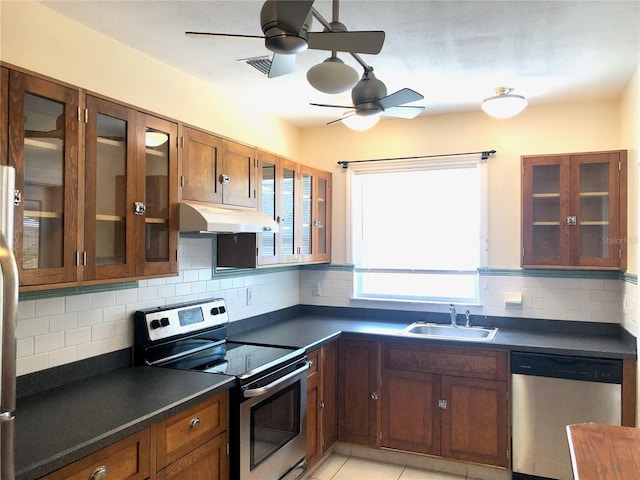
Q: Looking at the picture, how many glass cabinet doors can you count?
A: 9